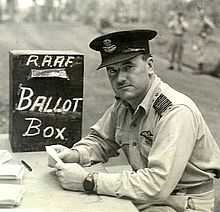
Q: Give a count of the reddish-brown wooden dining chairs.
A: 0